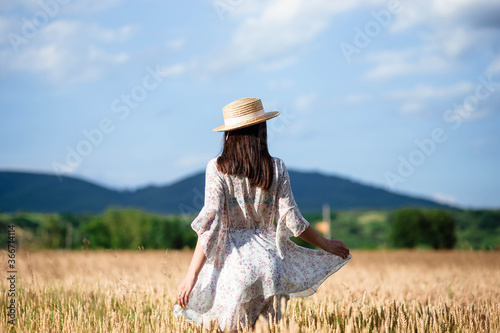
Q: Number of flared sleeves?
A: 2